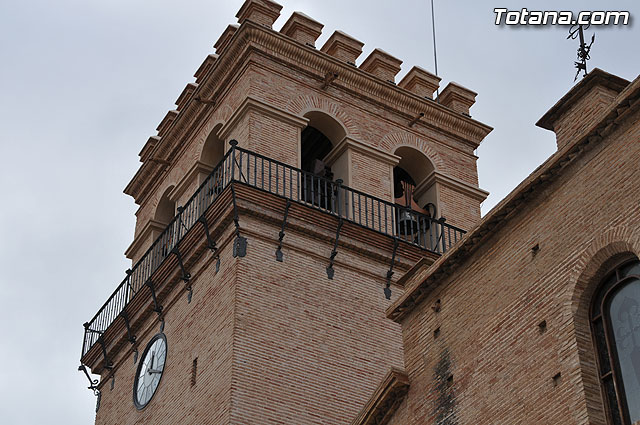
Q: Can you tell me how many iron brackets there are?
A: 10